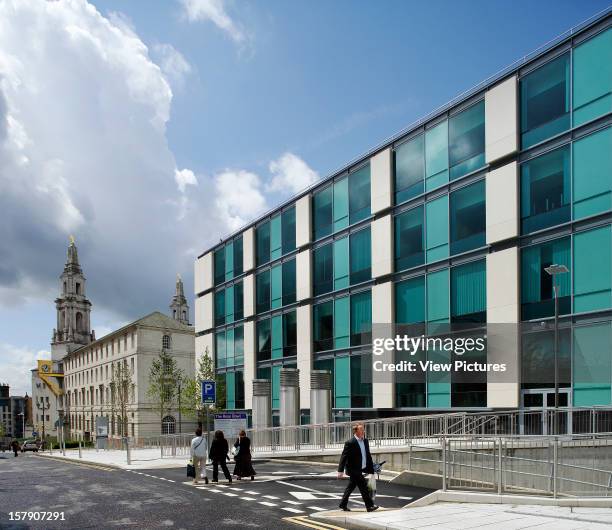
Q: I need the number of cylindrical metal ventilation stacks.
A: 3